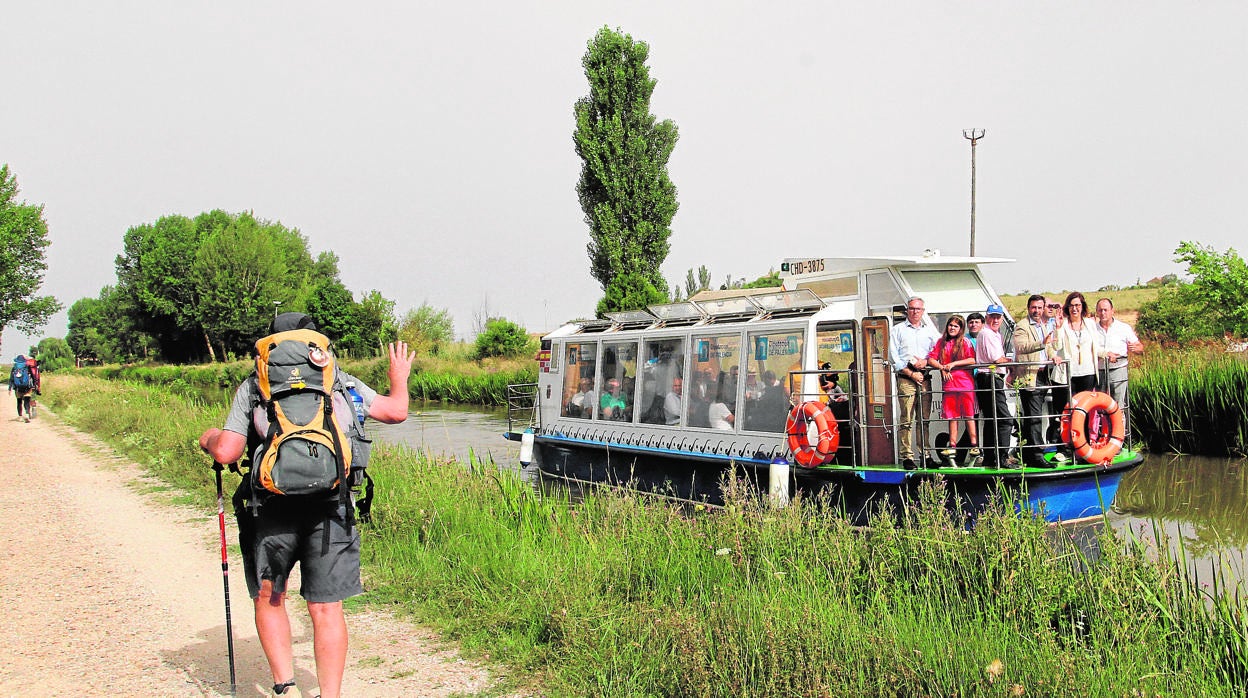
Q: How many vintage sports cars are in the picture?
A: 0